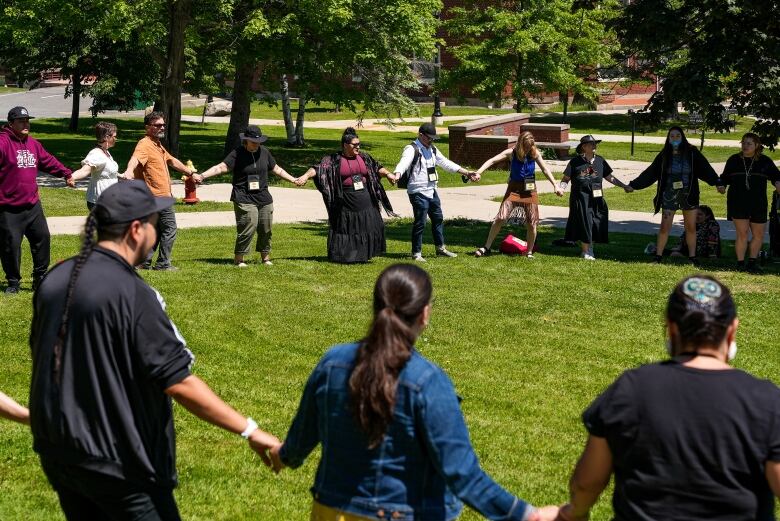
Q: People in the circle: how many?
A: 13